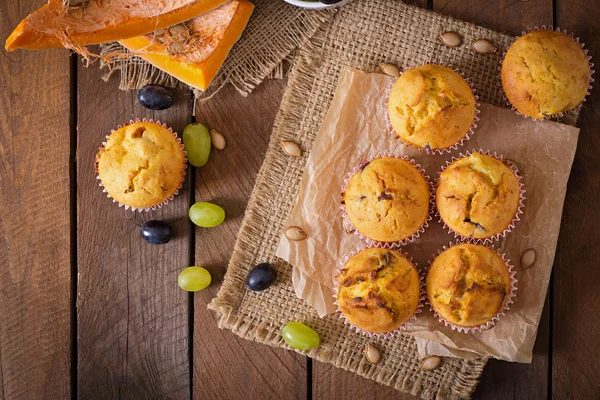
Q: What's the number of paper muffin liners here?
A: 7